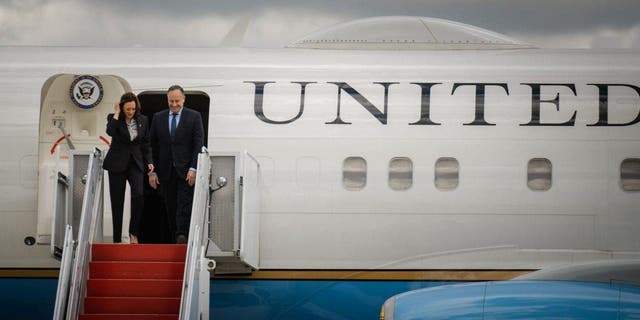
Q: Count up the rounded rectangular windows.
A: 5